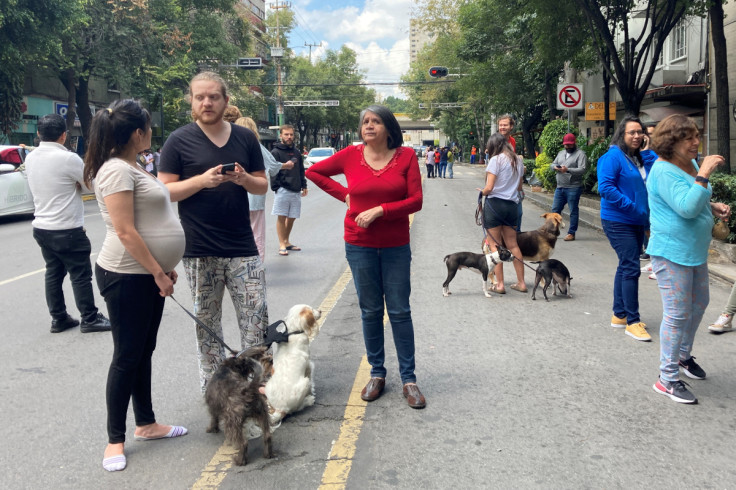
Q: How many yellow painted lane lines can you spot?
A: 2